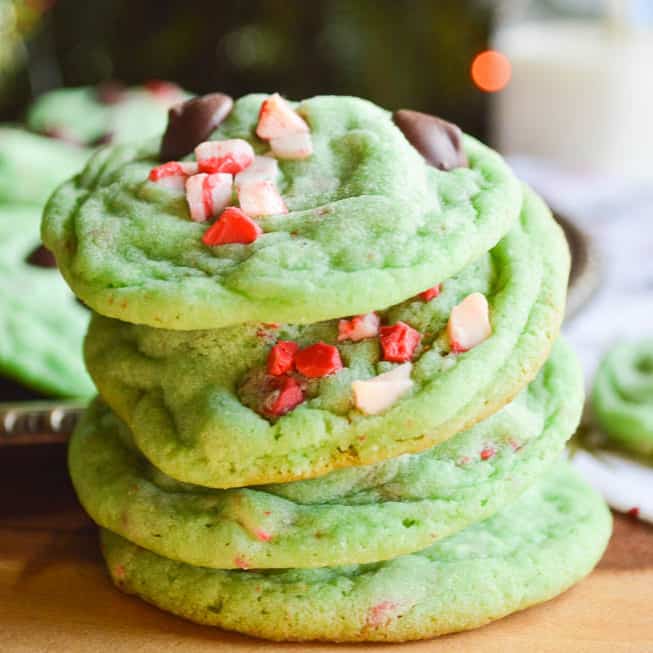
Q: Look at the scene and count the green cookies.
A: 8